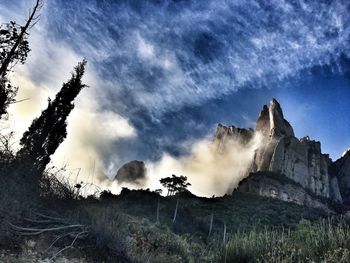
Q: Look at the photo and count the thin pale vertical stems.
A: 4